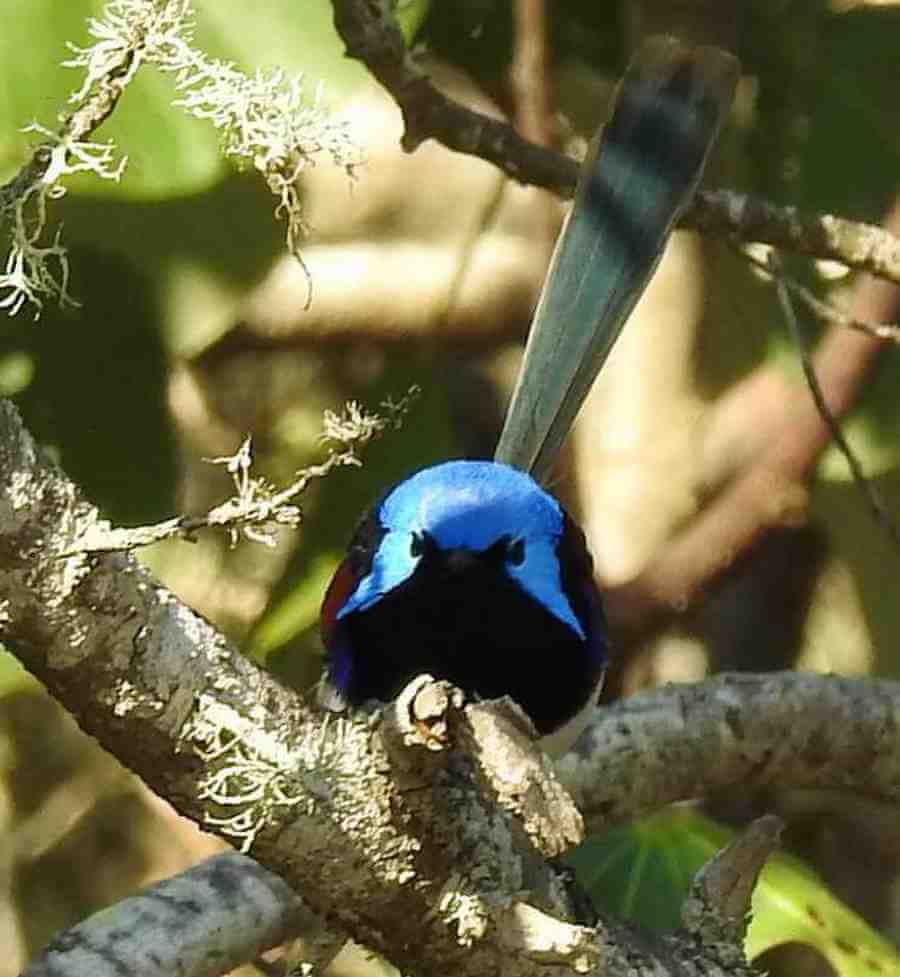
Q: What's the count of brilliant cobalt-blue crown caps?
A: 1